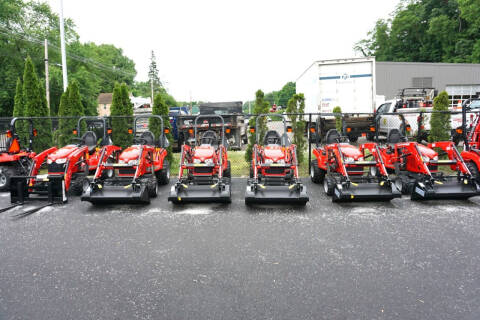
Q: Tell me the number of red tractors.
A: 8